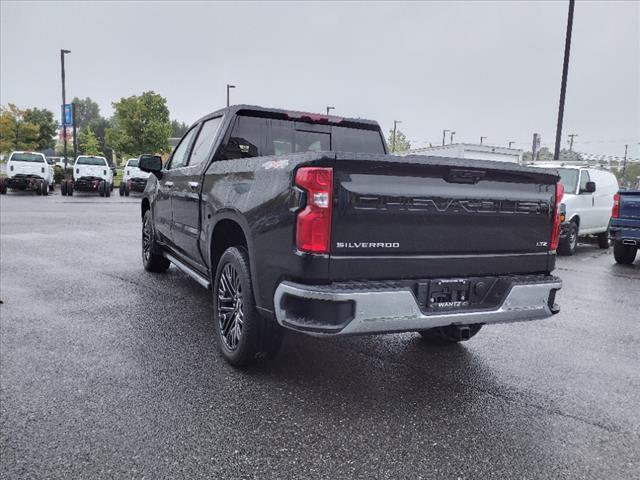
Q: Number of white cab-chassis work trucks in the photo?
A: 3